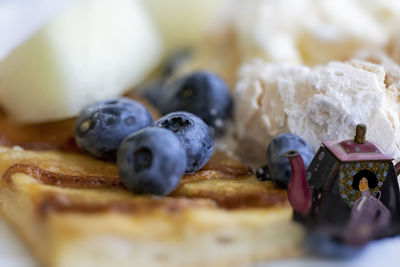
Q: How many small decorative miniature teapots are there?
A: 1